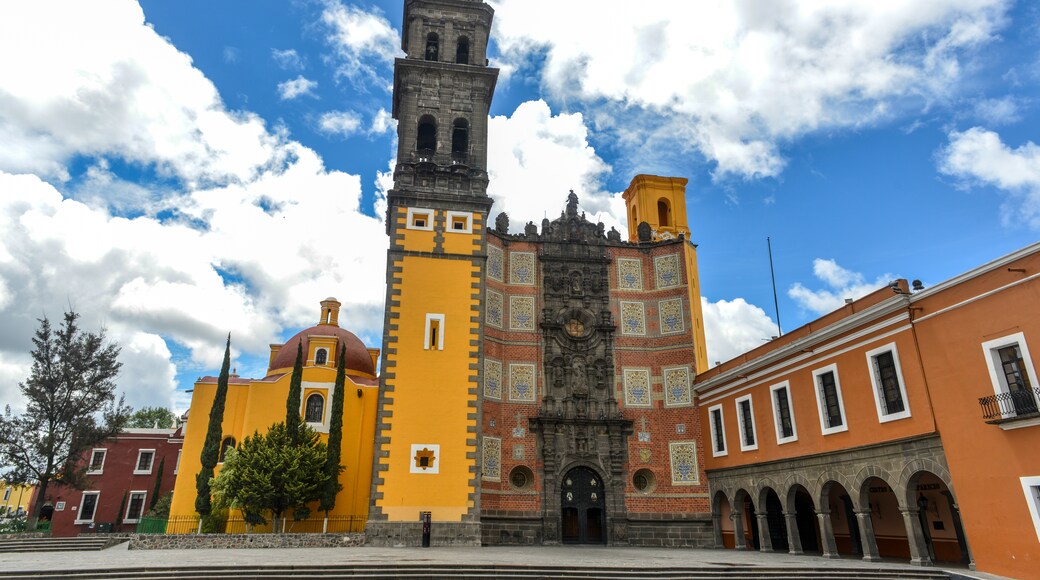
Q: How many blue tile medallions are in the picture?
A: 14